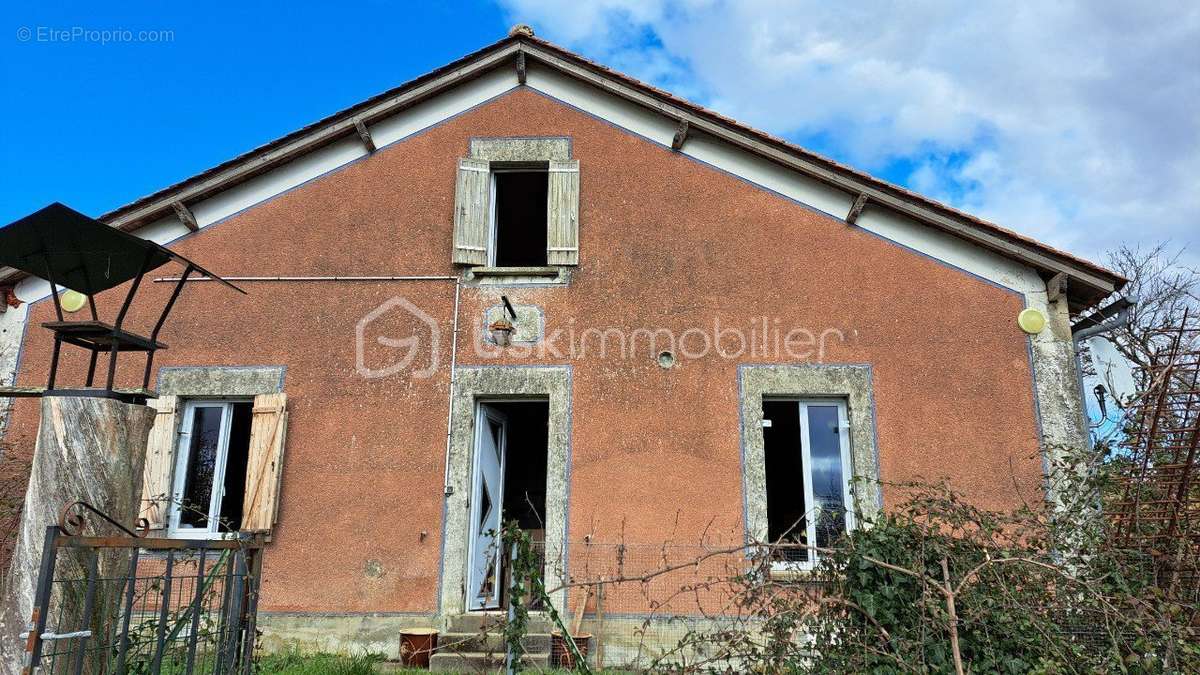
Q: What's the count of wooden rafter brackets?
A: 6